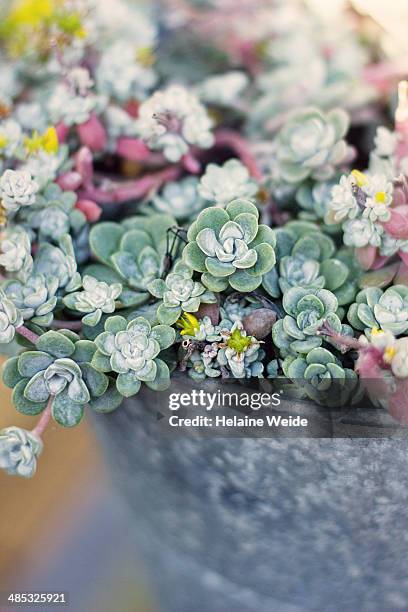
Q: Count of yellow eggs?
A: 0